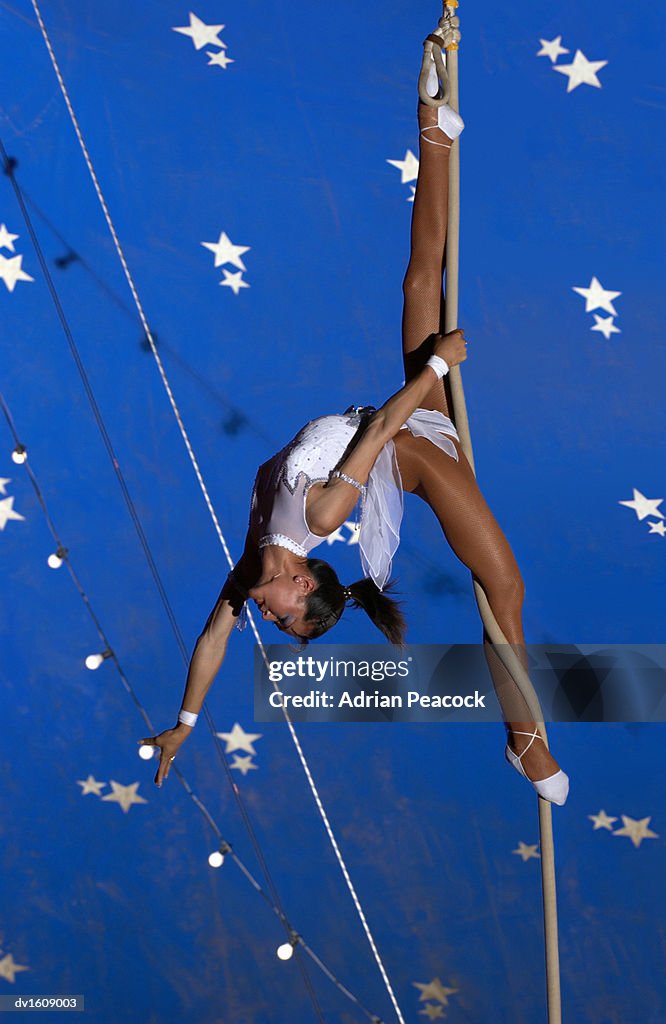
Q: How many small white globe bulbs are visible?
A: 6